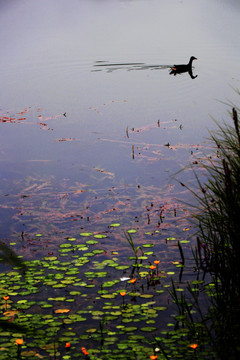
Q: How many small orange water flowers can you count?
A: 10